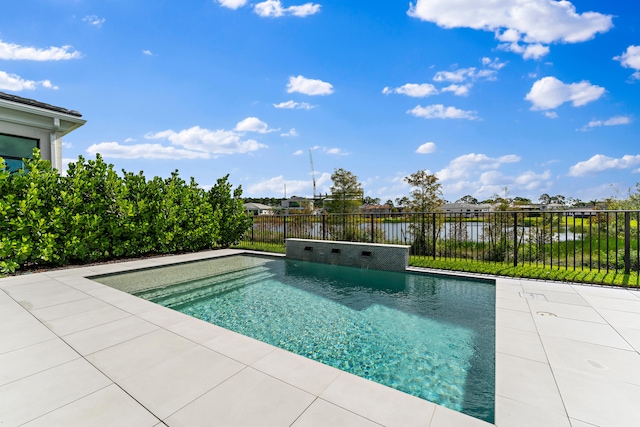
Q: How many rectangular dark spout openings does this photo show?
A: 3